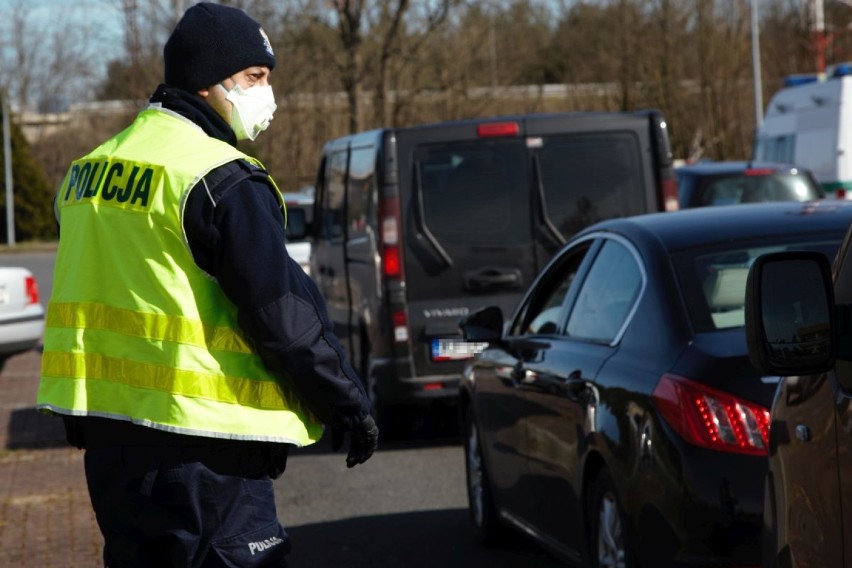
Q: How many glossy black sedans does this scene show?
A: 1